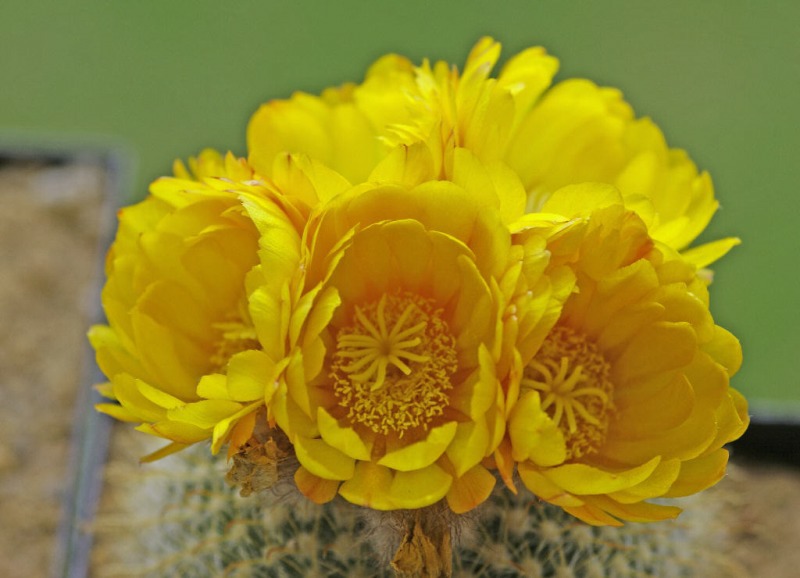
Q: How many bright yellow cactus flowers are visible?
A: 5